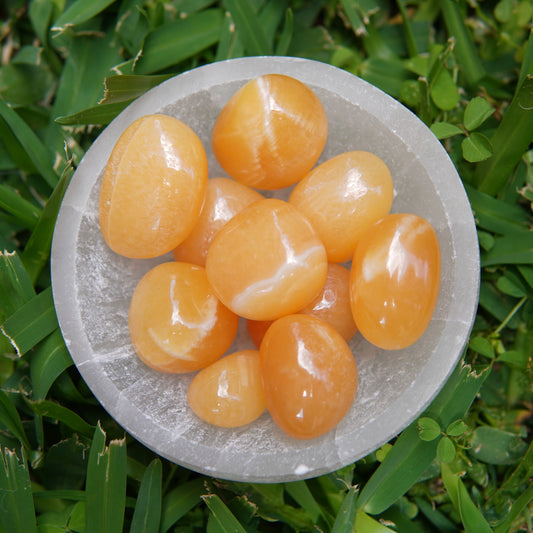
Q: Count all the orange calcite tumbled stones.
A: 10